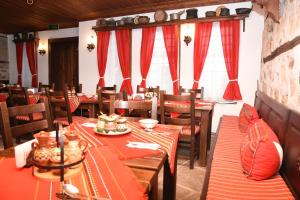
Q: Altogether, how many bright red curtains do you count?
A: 8